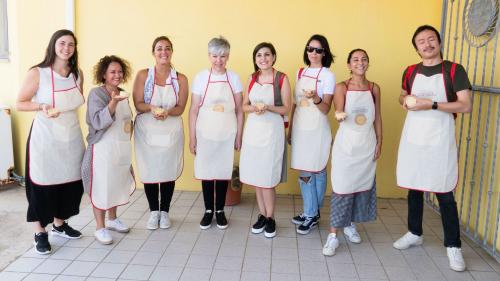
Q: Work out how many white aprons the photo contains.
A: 8